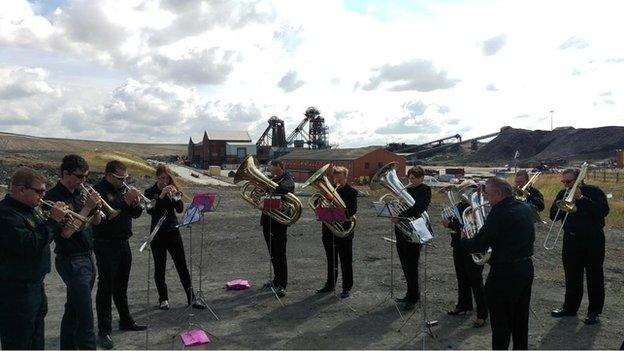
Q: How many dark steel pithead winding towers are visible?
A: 2